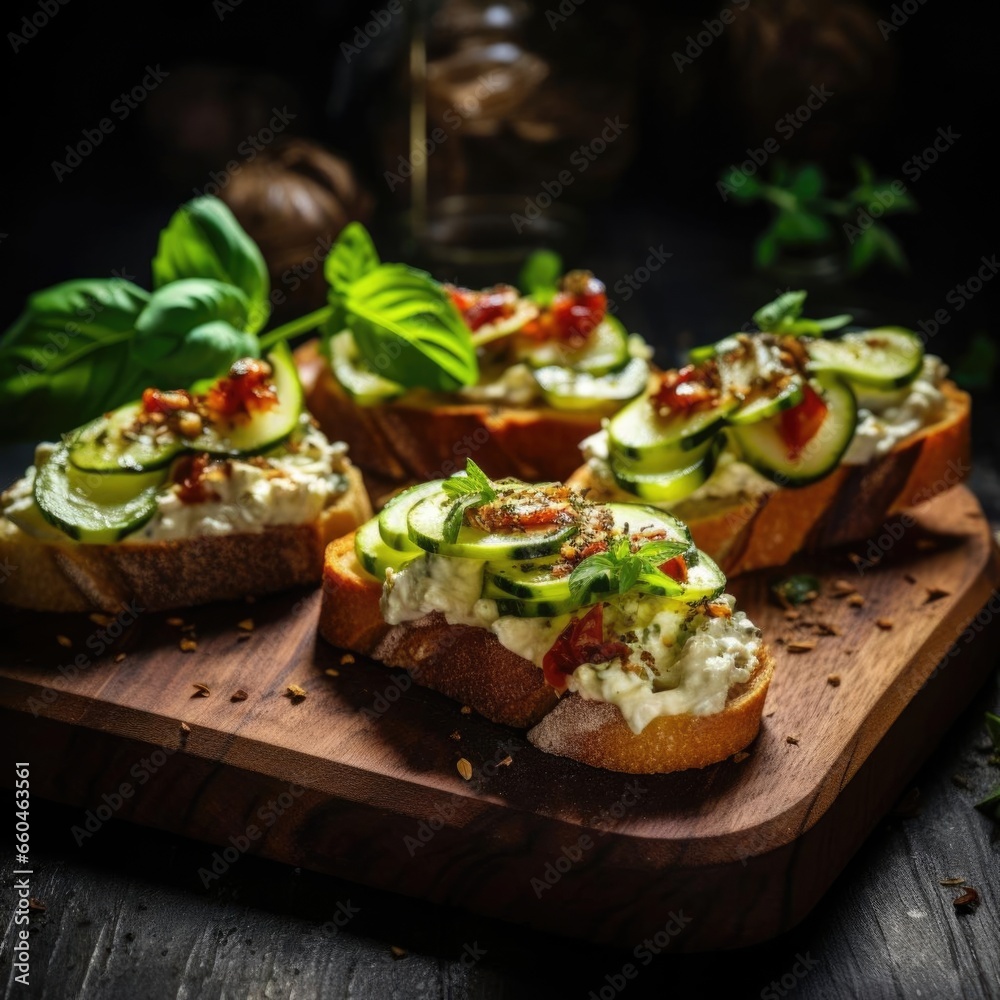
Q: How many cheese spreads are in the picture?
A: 4